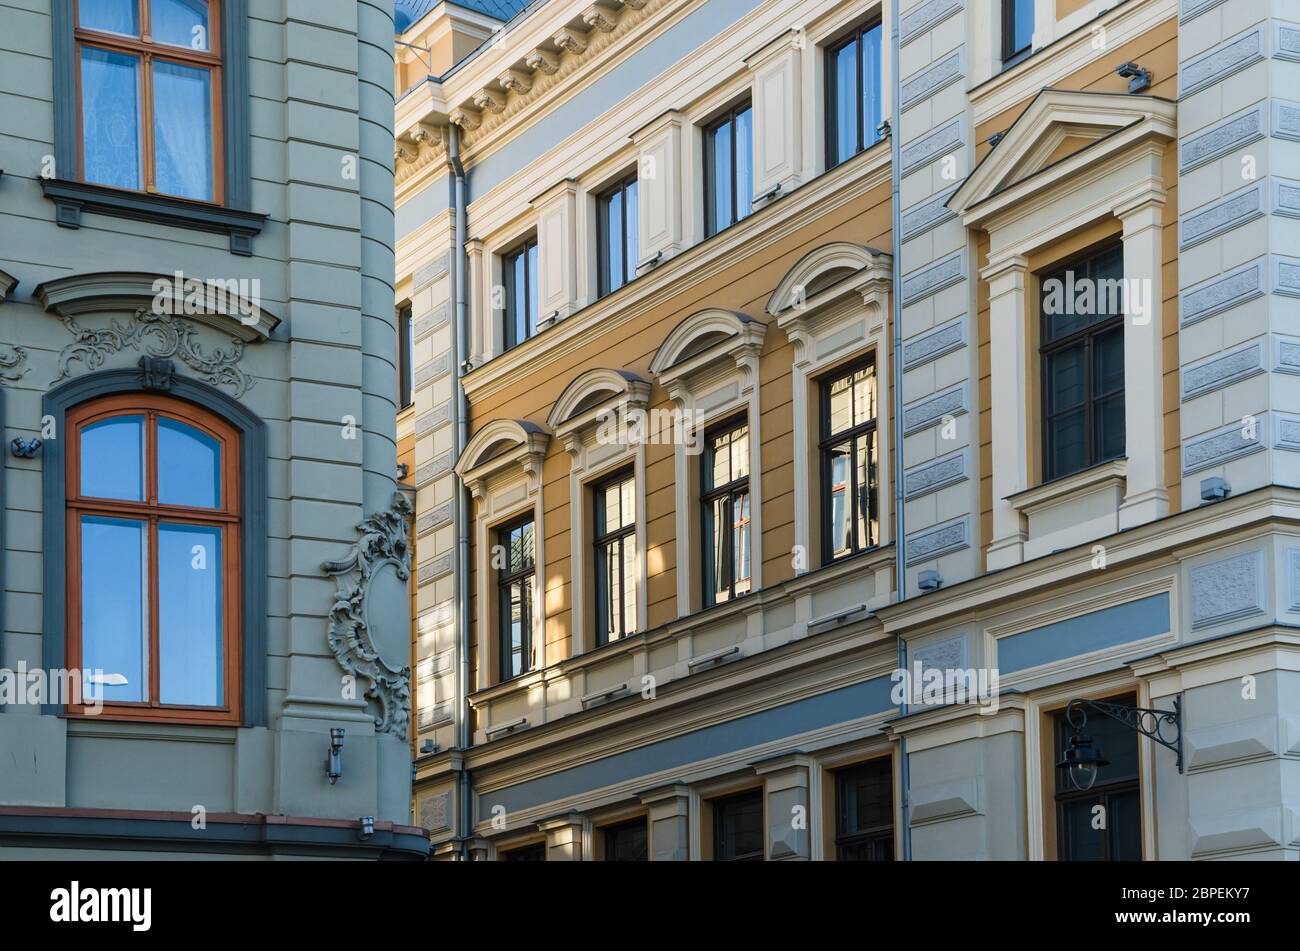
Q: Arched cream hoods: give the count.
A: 4